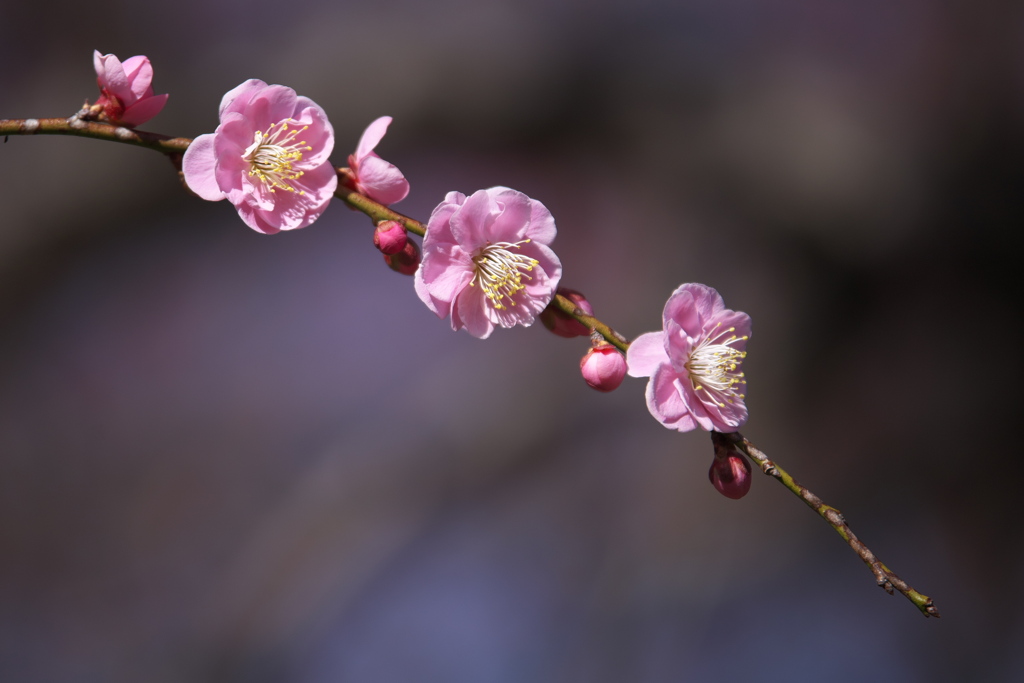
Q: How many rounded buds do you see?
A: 5